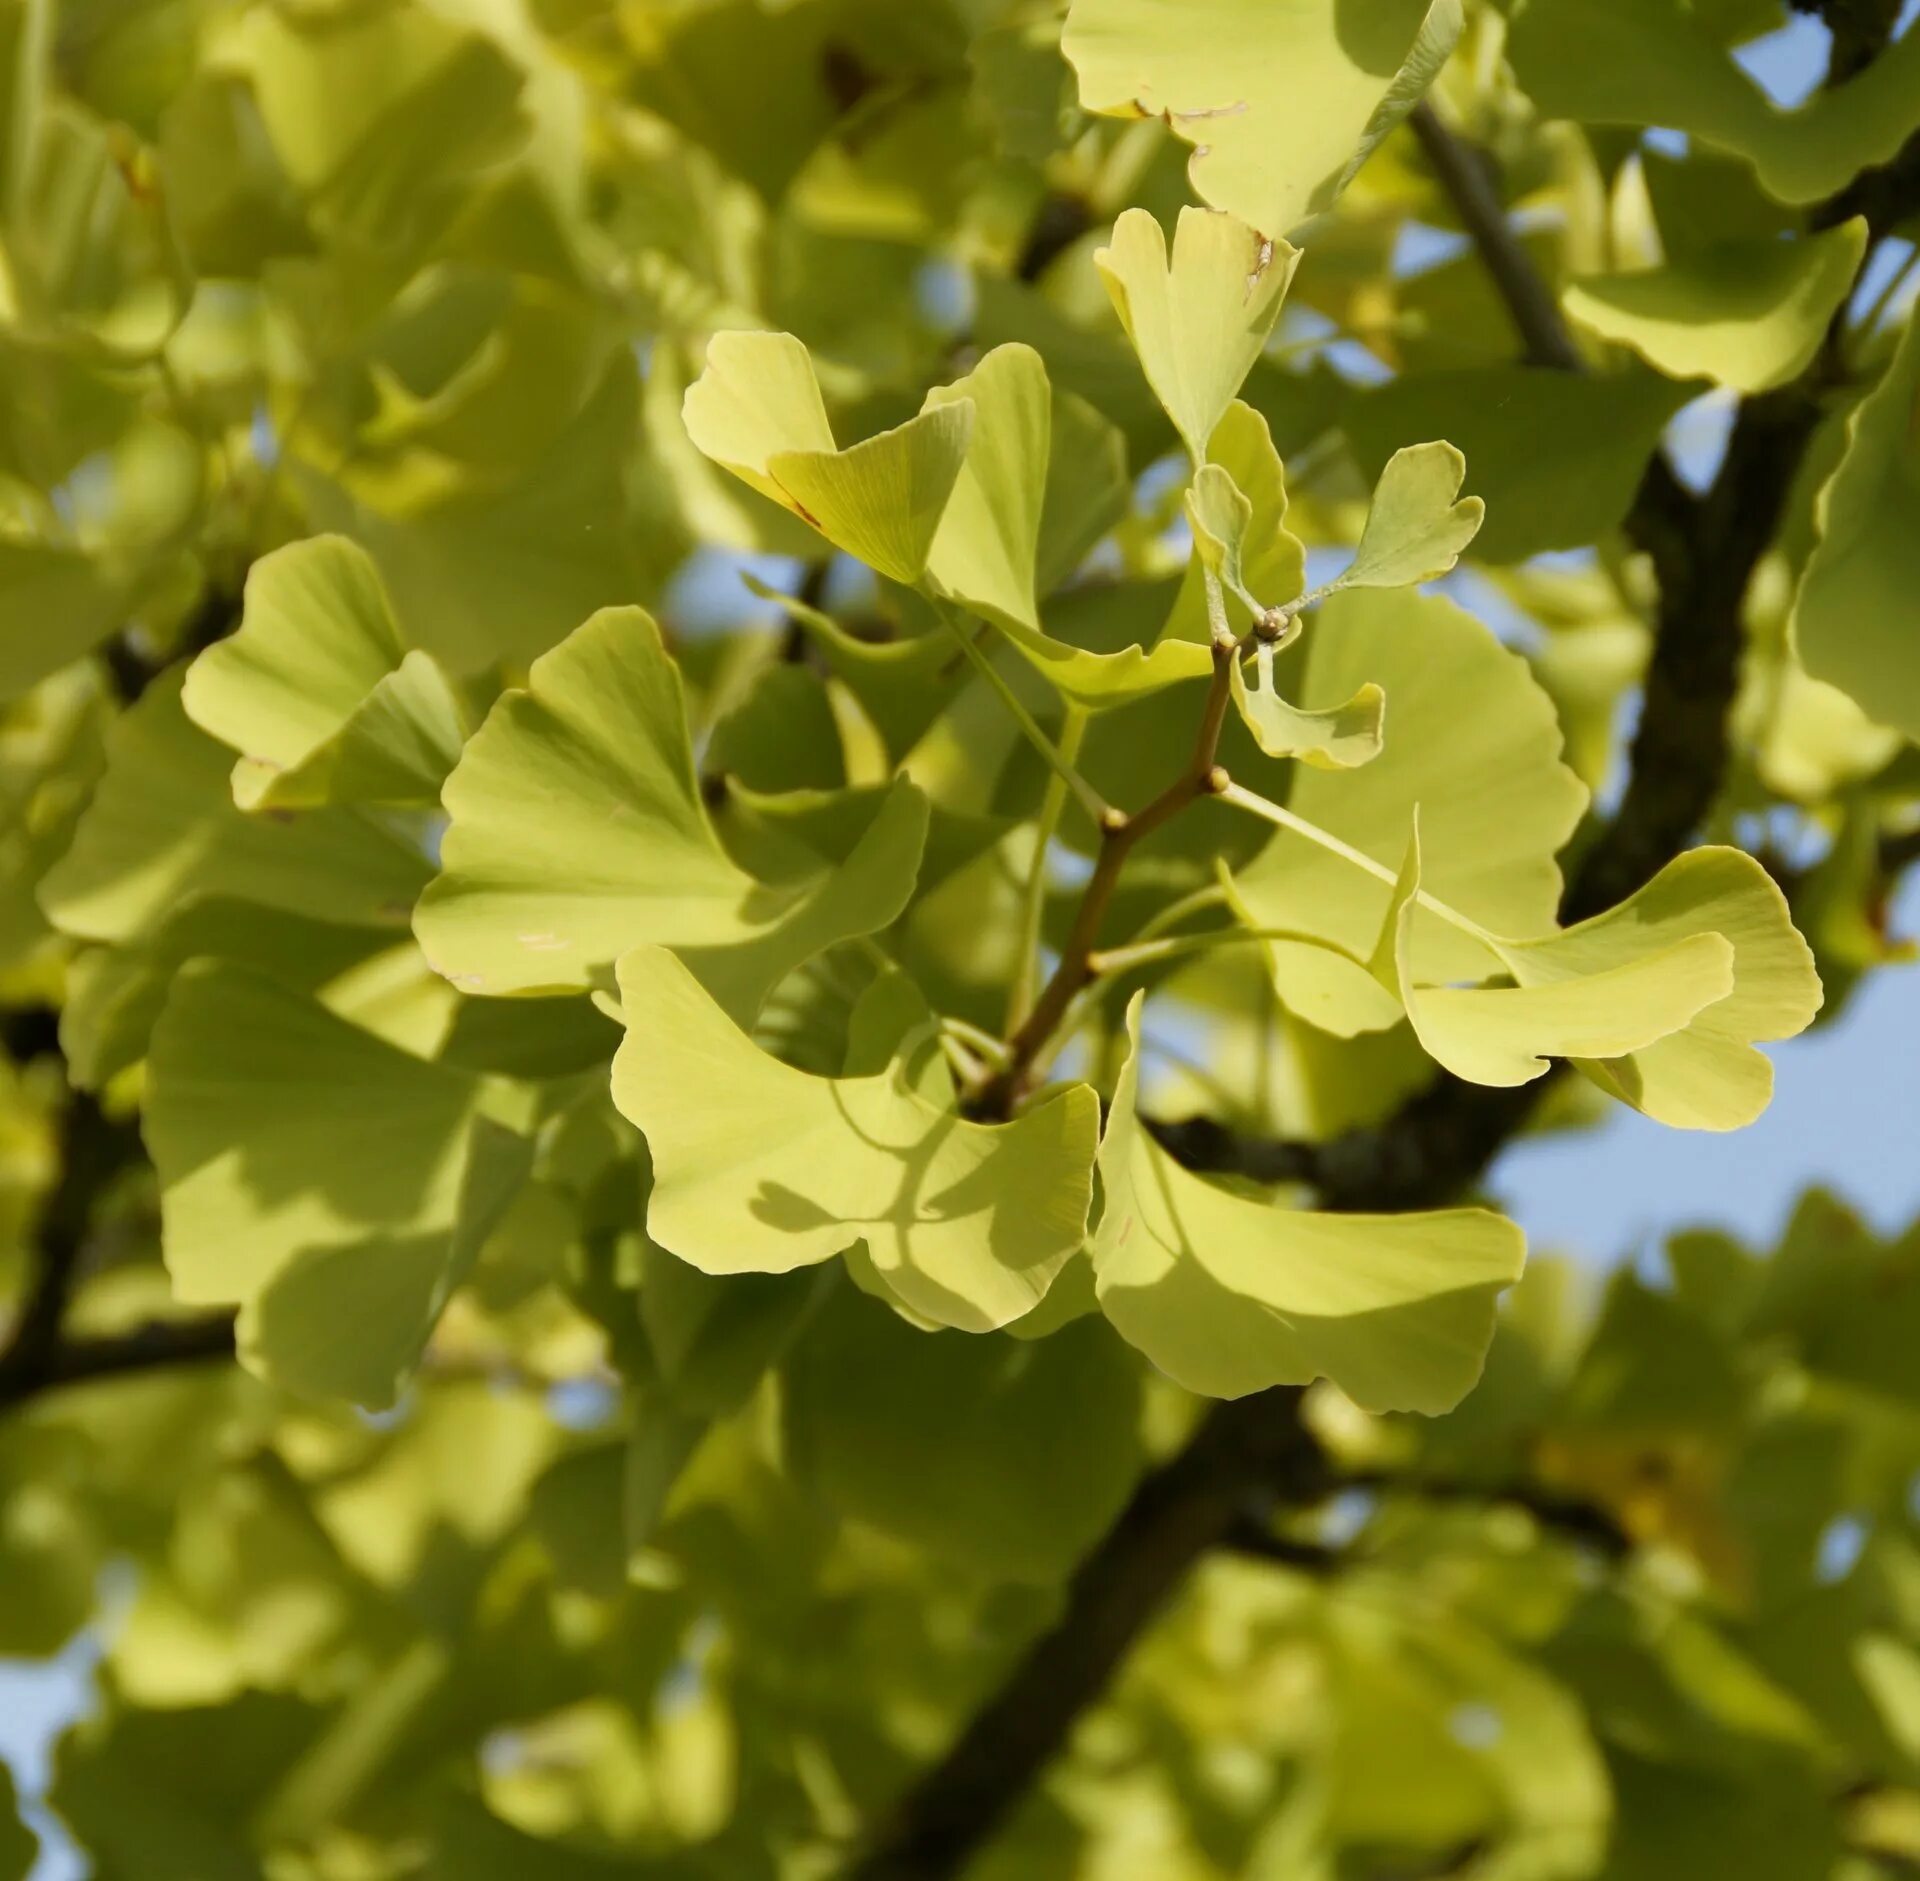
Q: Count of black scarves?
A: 0